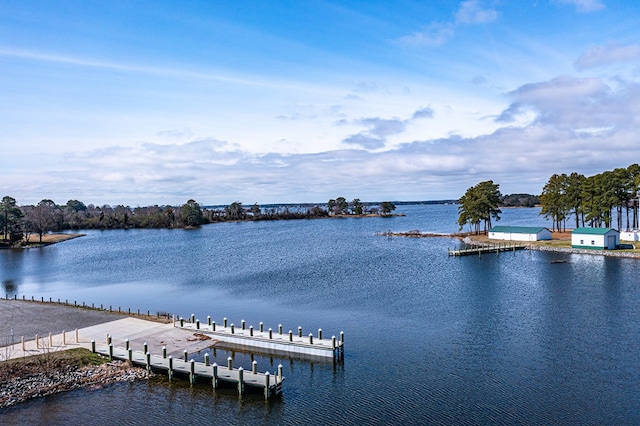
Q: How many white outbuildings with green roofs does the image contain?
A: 2